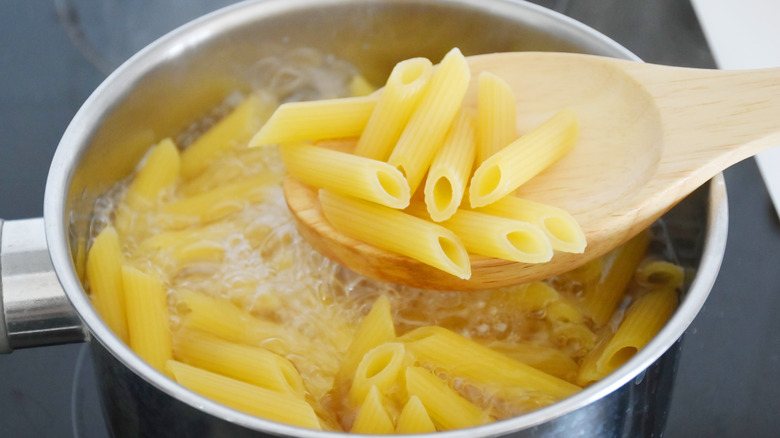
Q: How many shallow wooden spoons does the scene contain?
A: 1